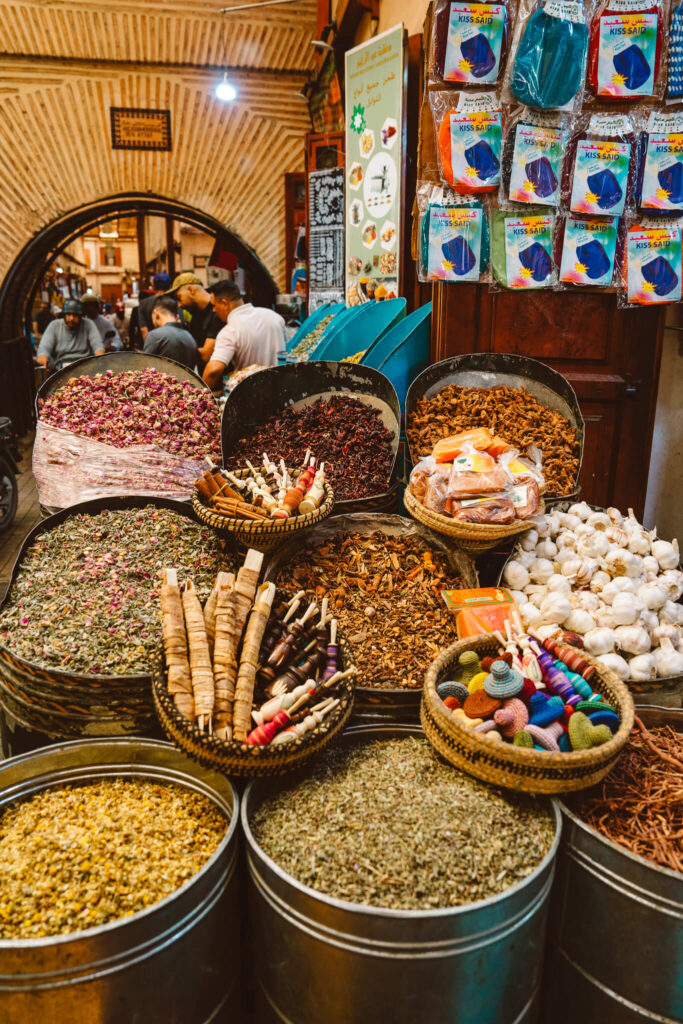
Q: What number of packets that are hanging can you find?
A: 12